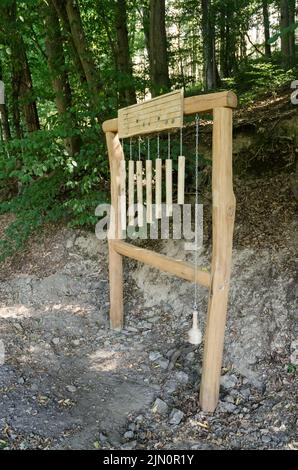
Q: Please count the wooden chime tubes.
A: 7